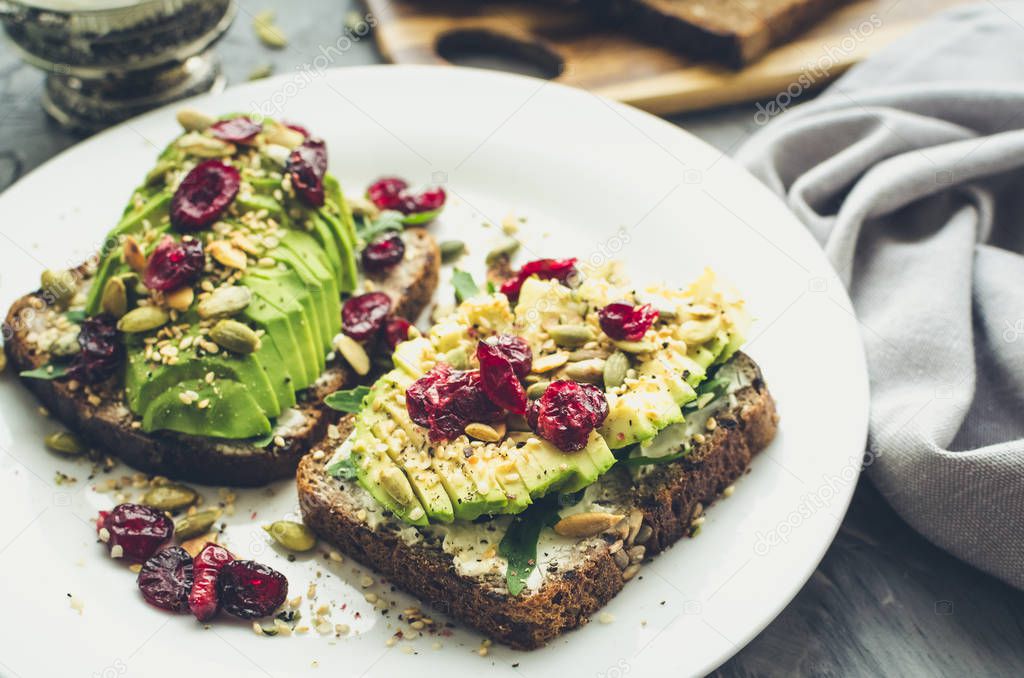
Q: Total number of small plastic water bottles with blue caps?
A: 0